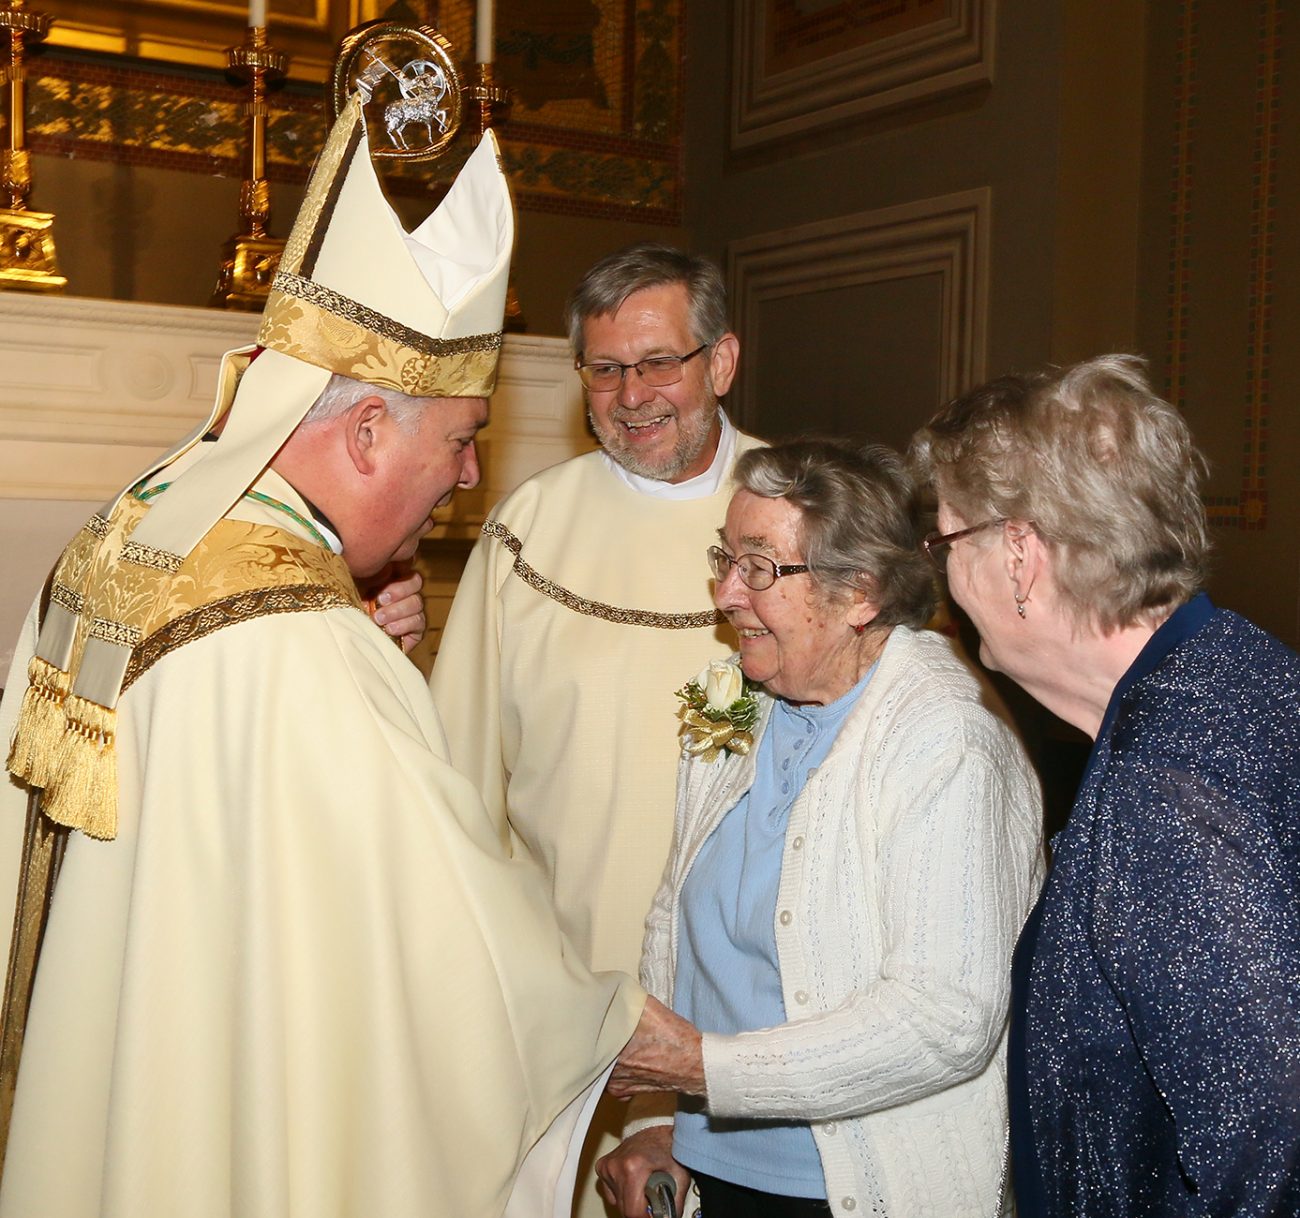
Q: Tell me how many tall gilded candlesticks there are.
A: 3